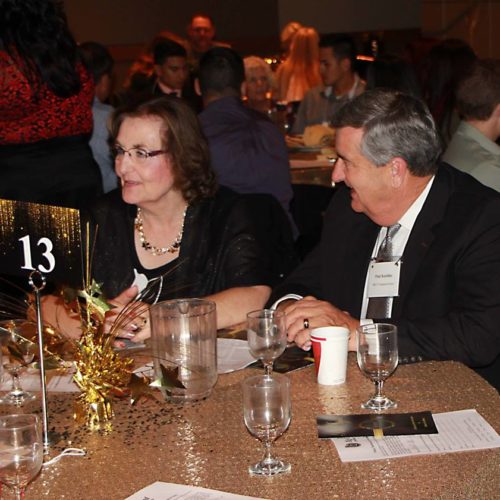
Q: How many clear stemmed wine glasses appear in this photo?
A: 5